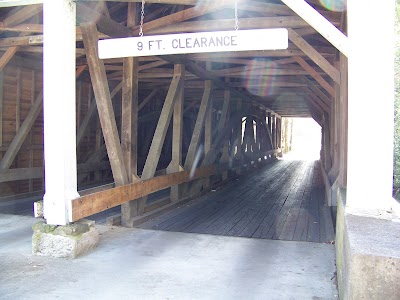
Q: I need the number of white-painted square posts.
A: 2